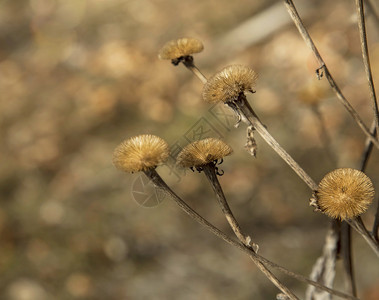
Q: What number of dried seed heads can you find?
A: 5